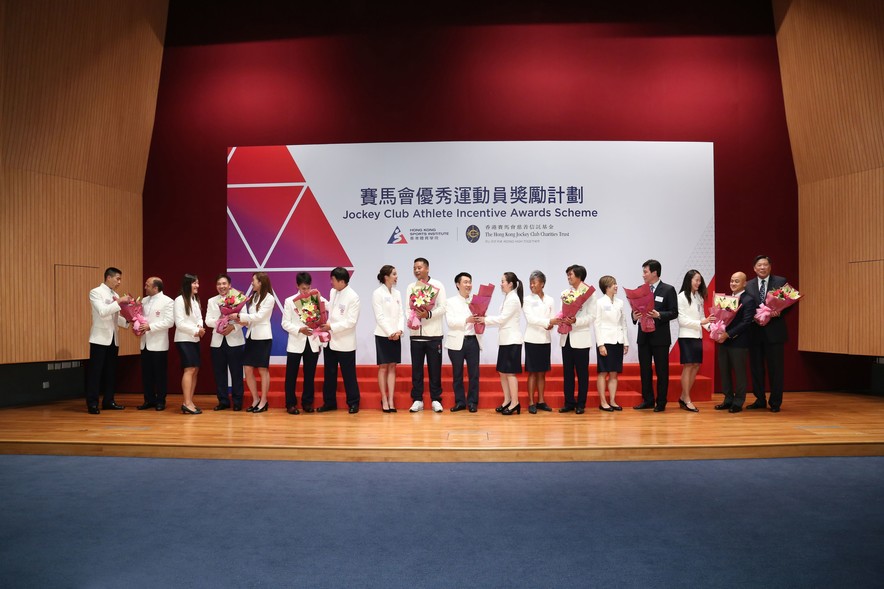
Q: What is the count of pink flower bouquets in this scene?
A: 9